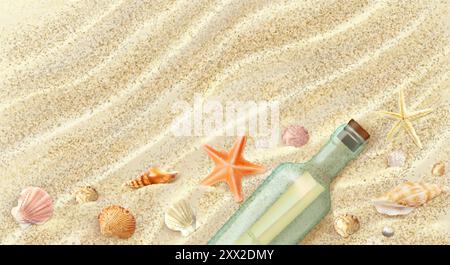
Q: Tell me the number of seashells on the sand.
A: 10